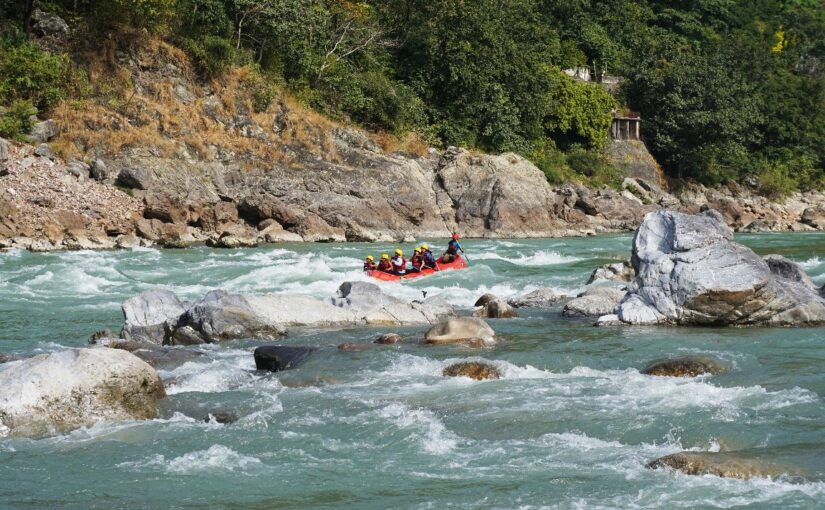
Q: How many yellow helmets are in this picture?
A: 5